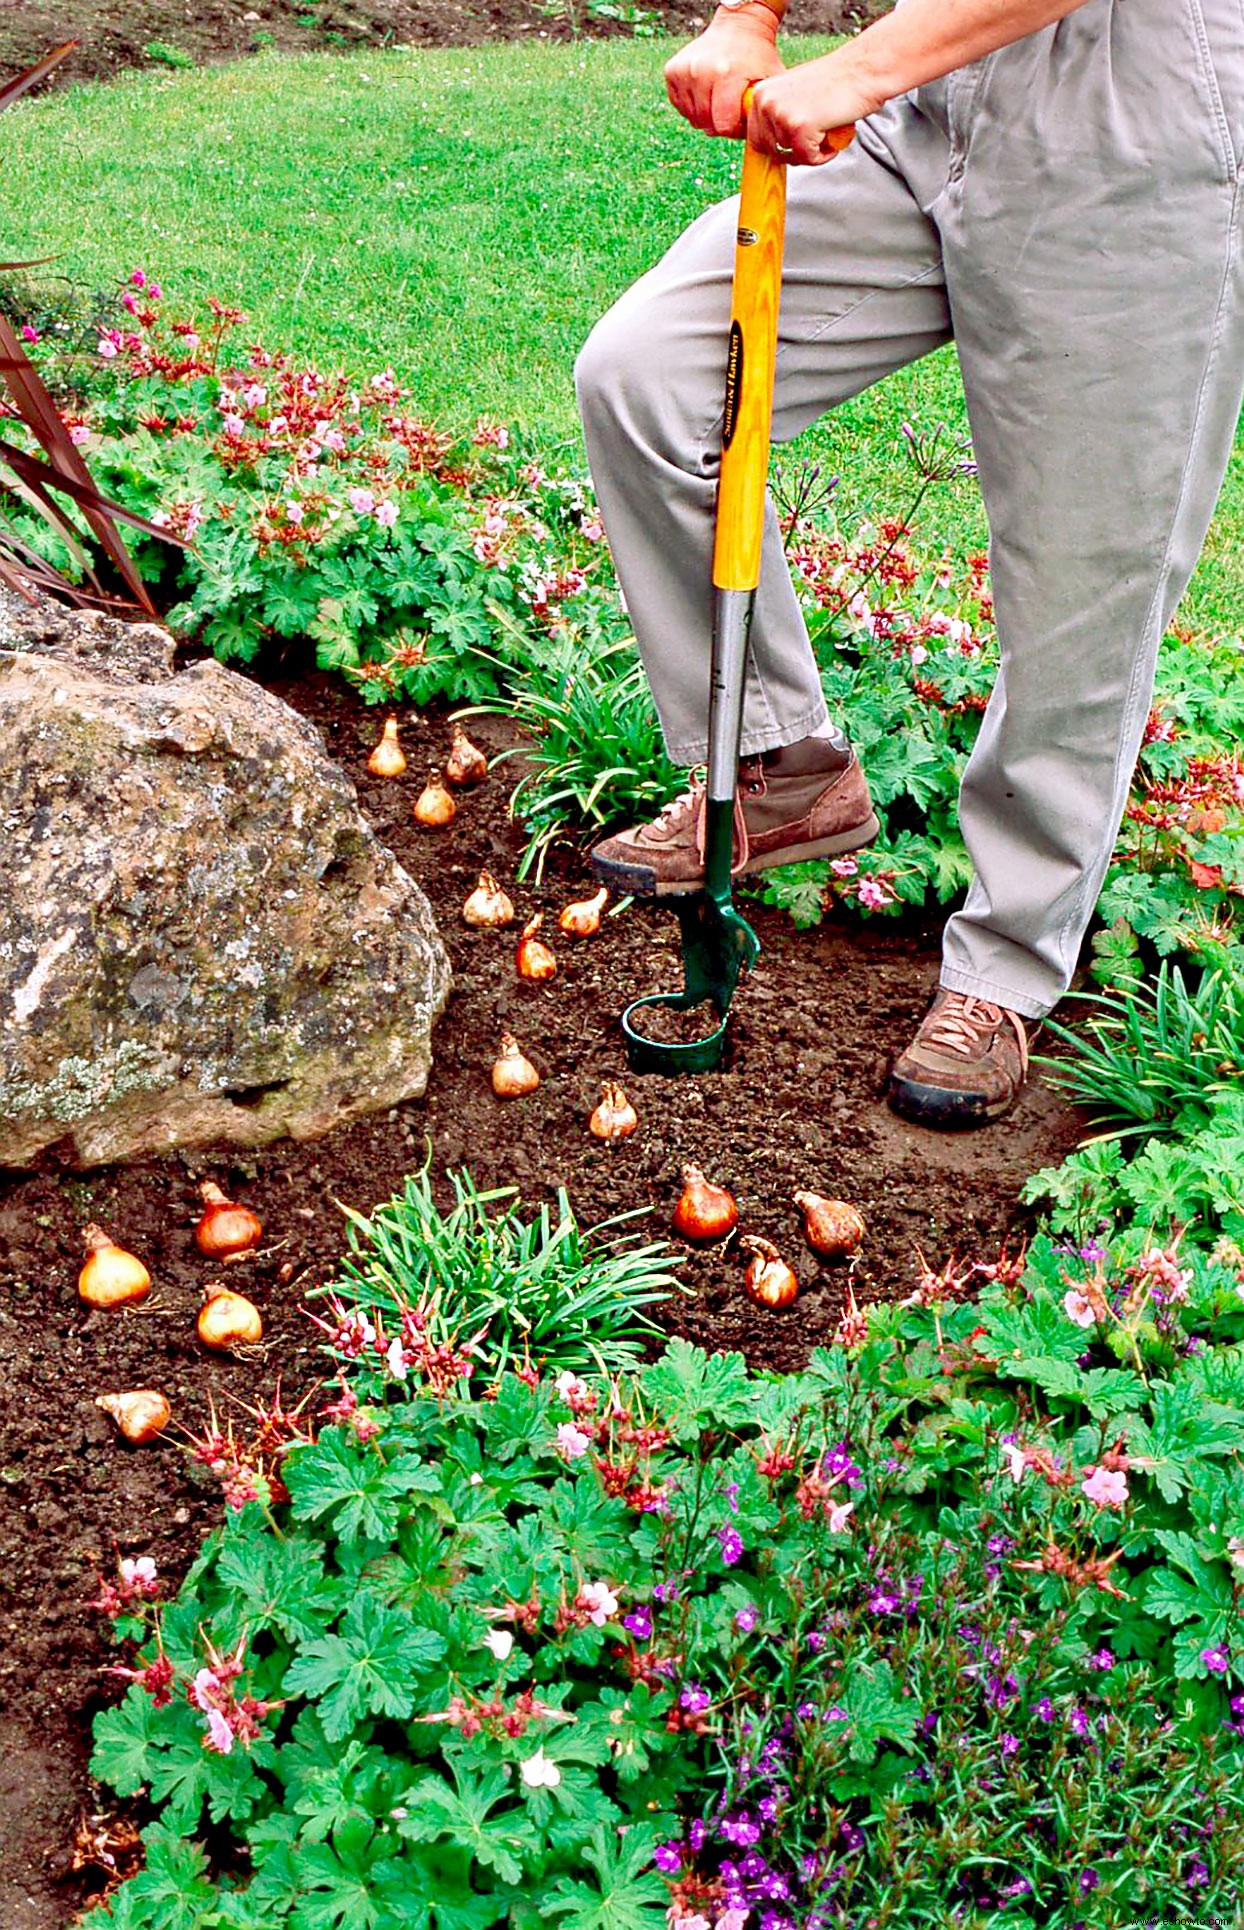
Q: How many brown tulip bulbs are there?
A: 15